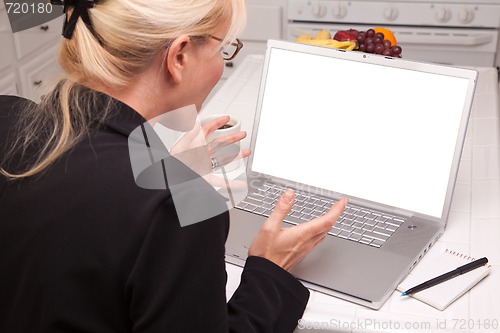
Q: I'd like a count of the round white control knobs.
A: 5